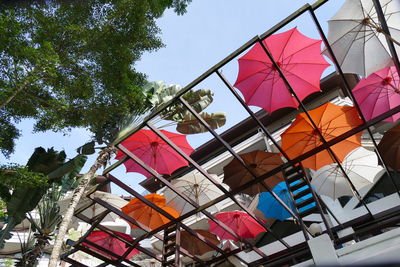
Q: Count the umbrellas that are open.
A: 15